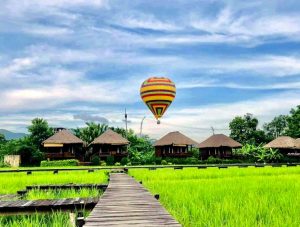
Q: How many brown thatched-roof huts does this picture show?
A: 5